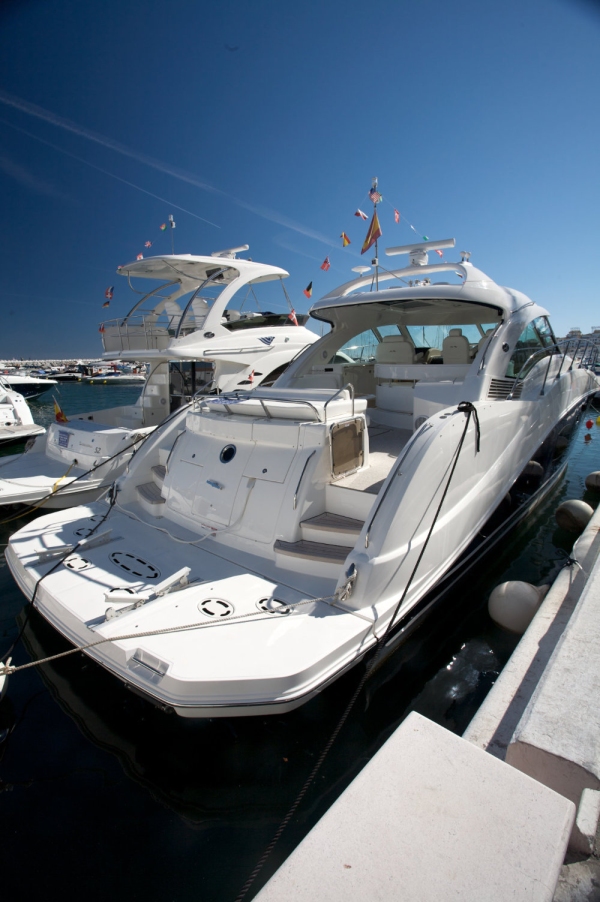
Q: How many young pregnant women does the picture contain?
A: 0